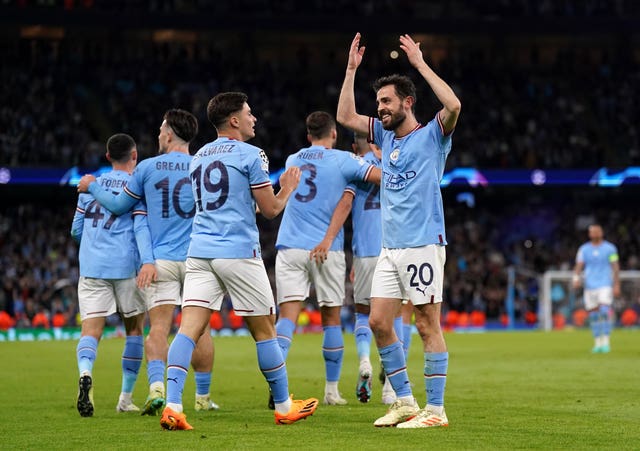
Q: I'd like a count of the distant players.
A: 1